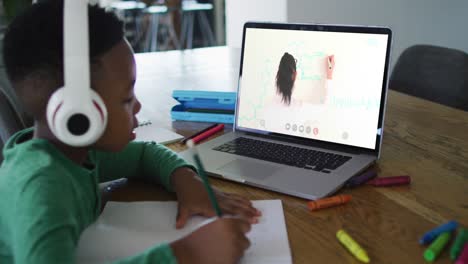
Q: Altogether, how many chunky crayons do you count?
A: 8